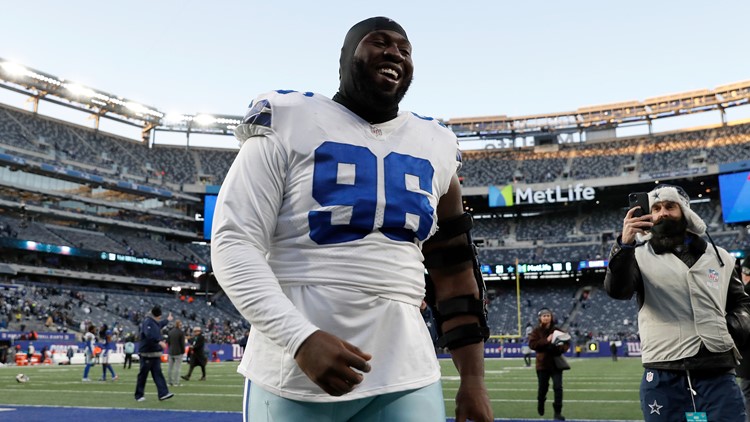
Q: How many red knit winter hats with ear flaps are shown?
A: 0